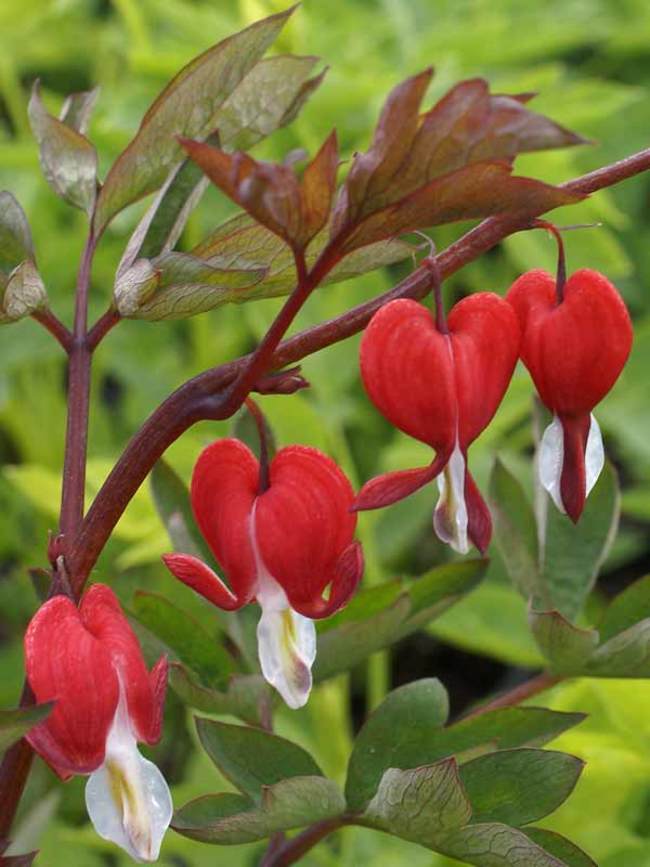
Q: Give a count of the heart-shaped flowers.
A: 4